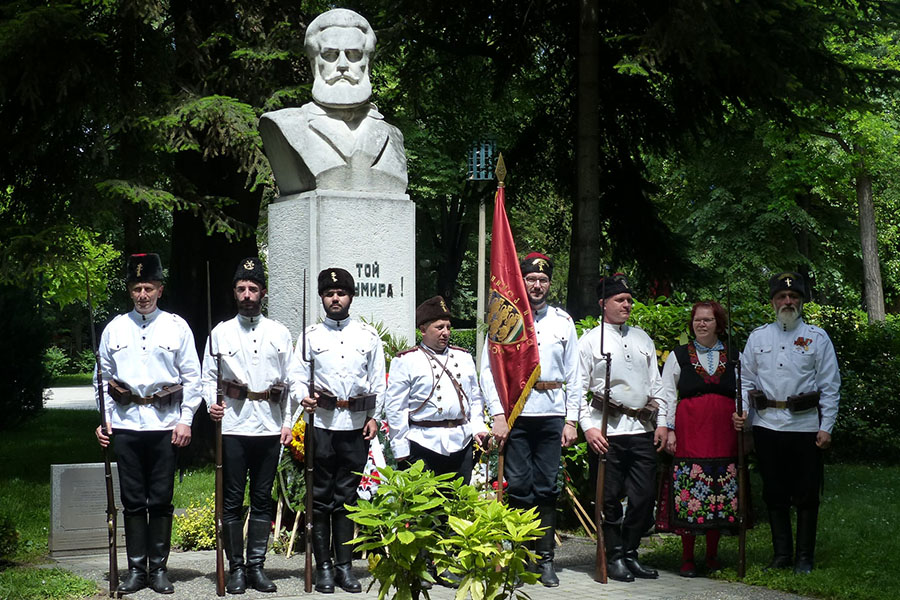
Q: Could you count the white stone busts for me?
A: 1